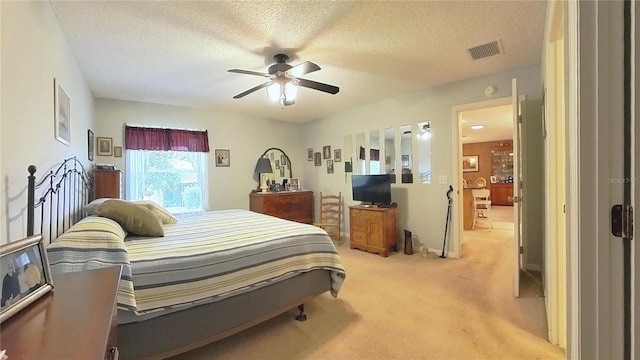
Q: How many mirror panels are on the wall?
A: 6